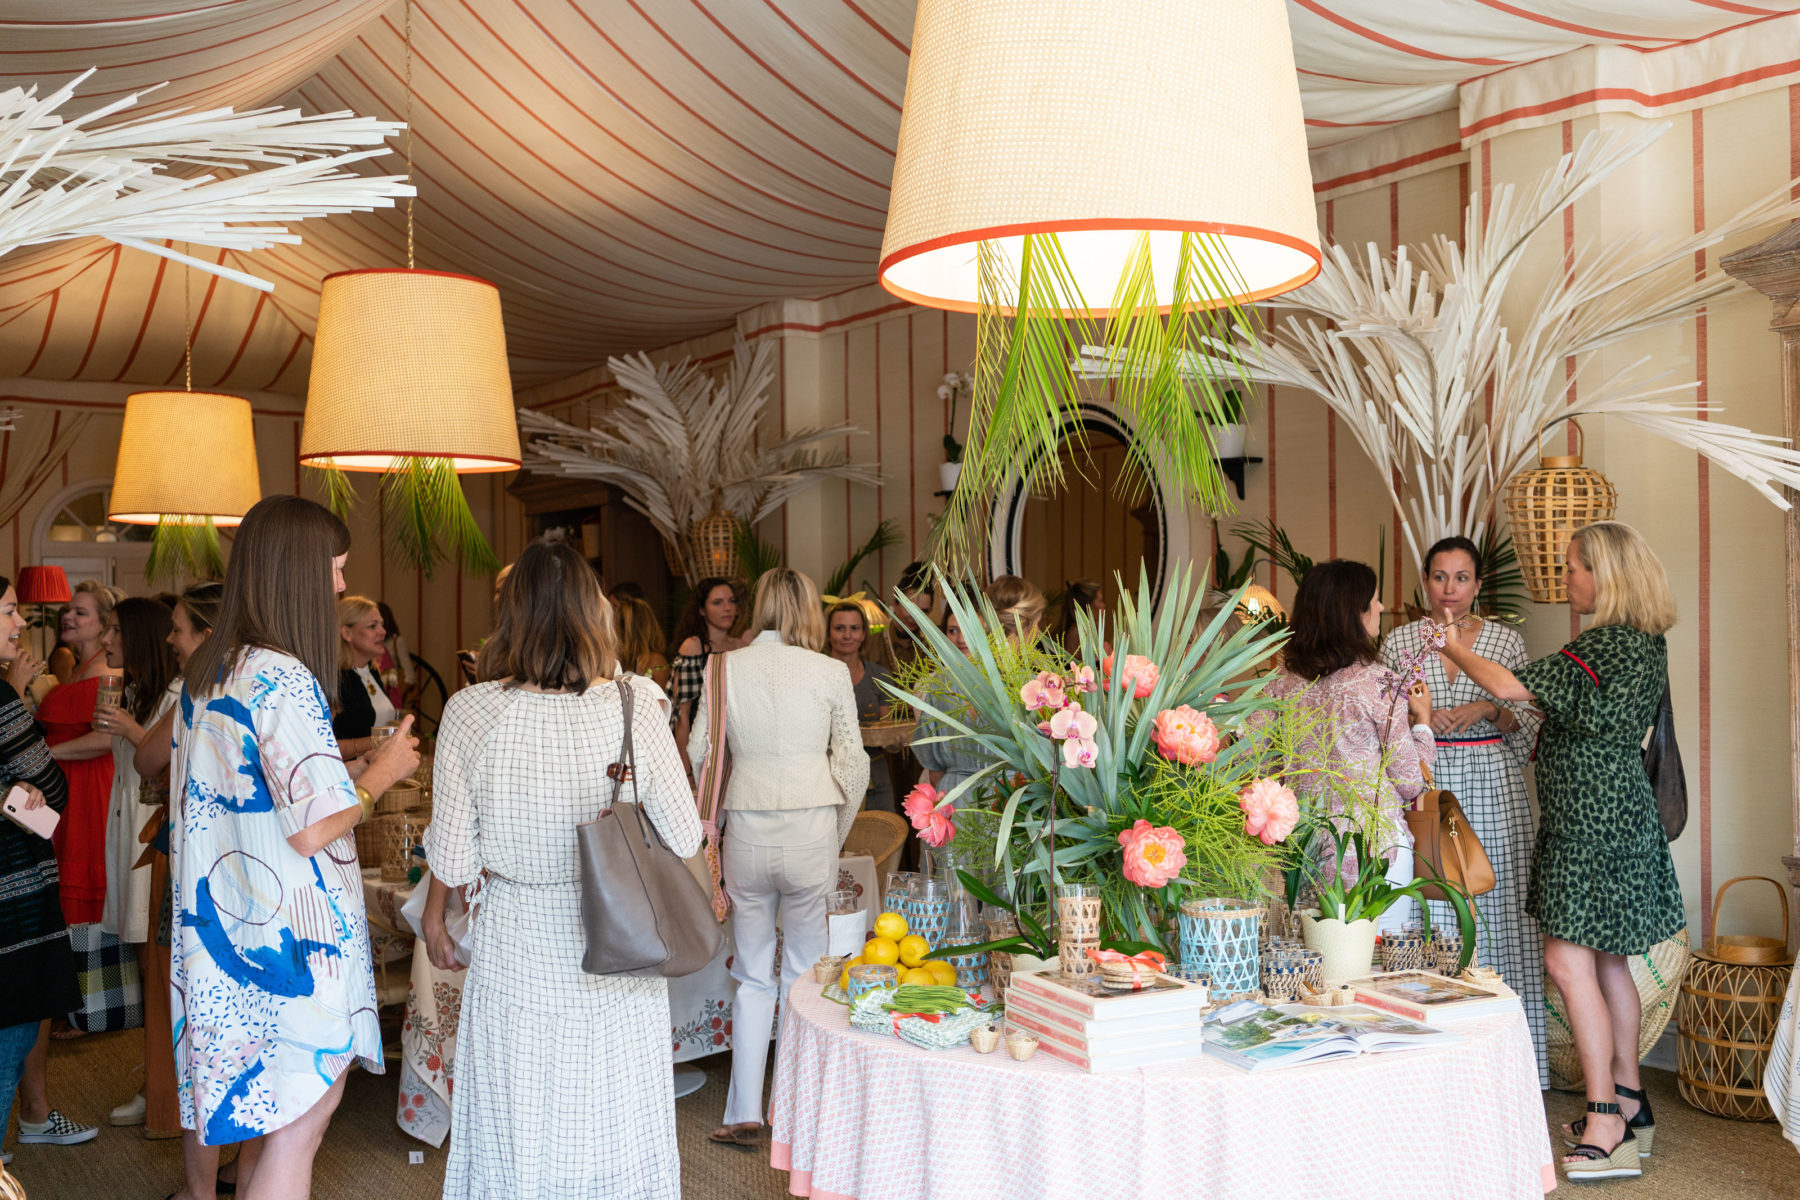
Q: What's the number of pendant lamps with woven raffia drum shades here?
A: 3